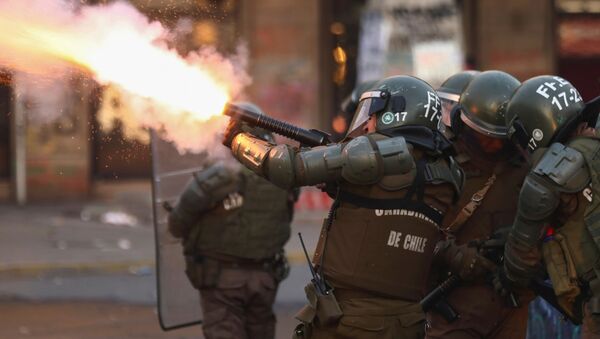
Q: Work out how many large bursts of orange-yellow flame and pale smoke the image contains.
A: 1